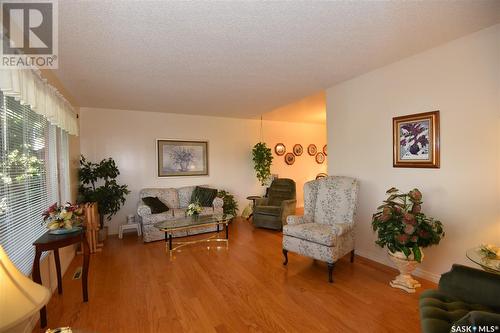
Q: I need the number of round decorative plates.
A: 6